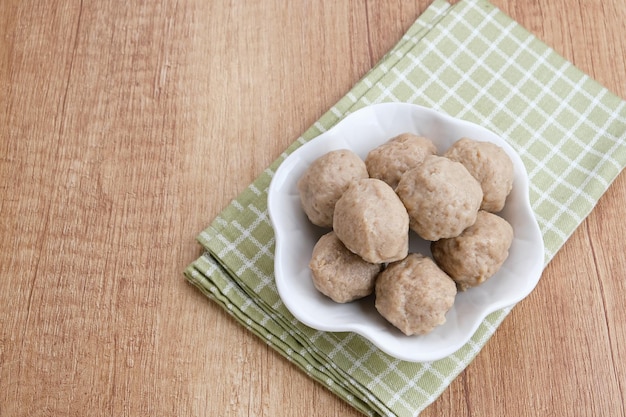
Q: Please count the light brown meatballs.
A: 8